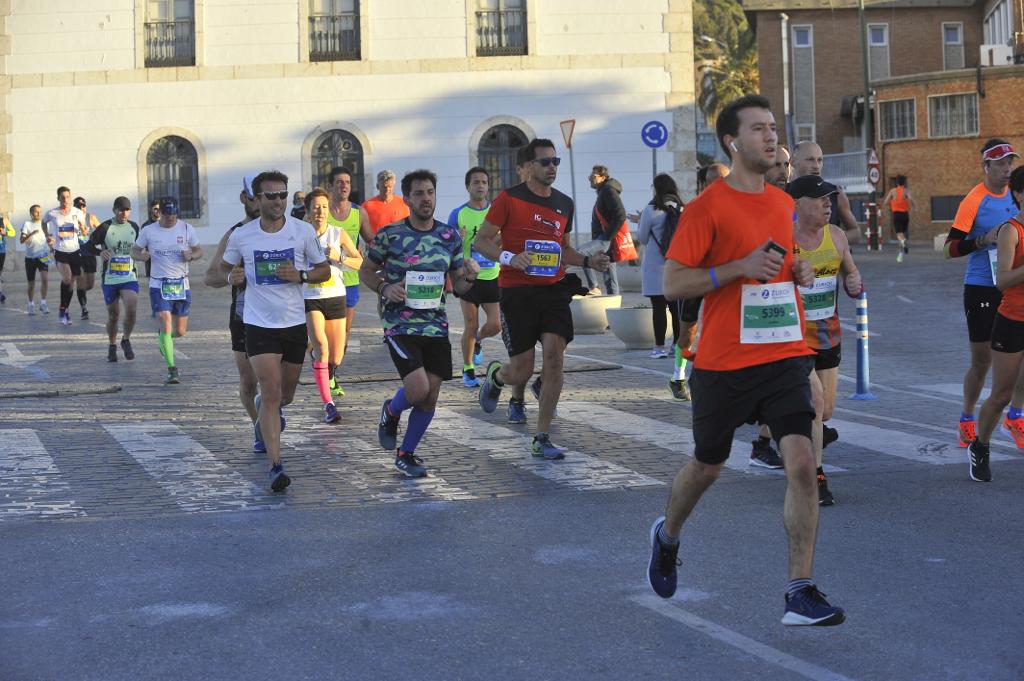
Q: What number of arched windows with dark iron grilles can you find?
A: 3